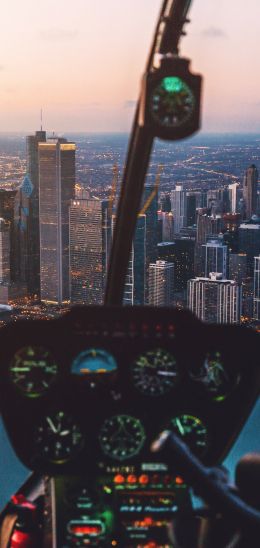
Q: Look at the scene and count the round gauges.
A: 8